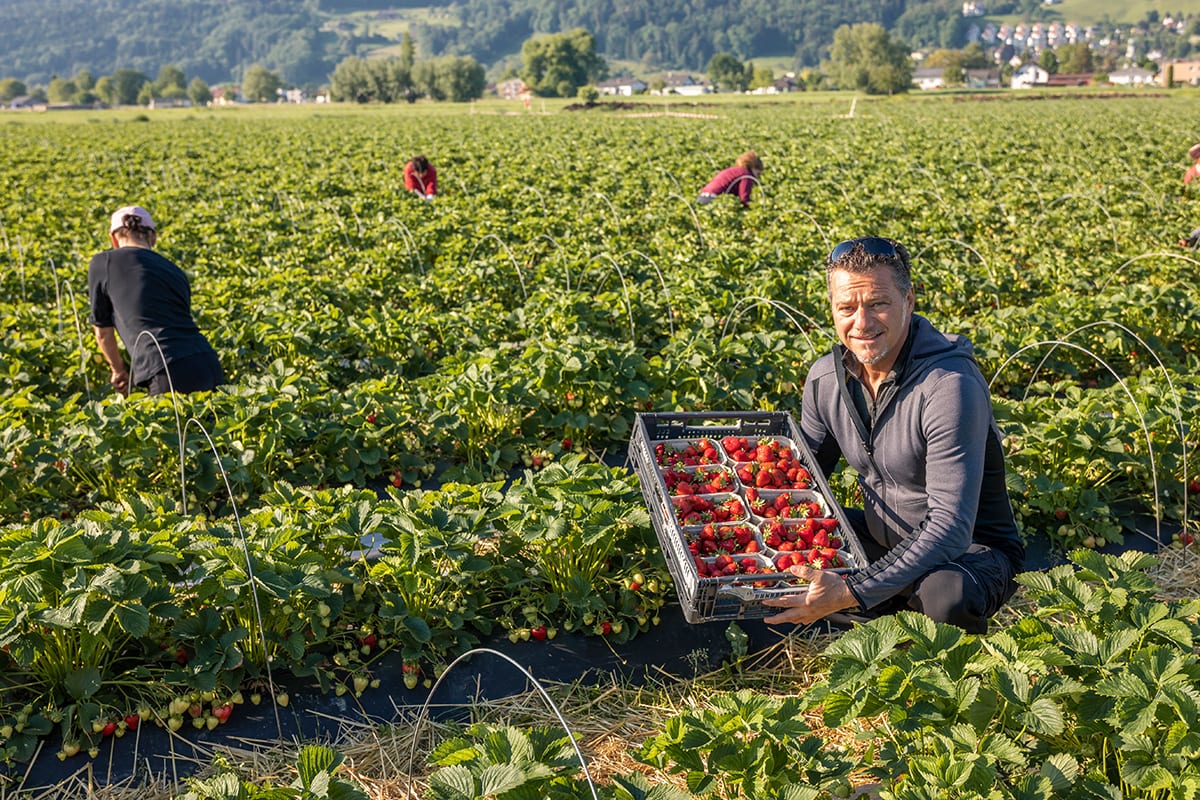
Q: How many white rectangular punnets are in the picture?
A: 10